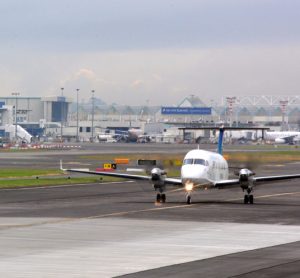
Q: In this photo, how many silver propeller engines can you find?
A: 2